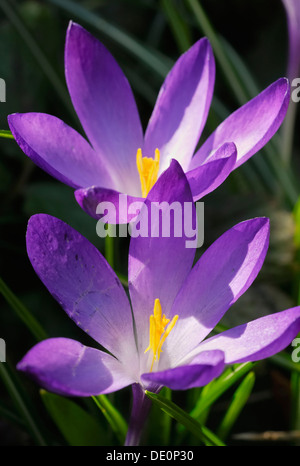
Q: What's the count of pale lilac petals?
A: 12